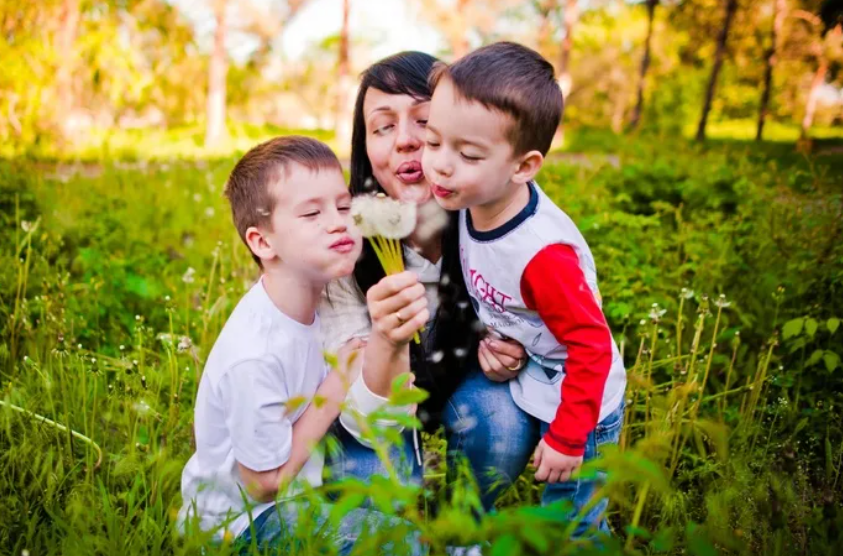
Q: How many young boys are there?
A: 2